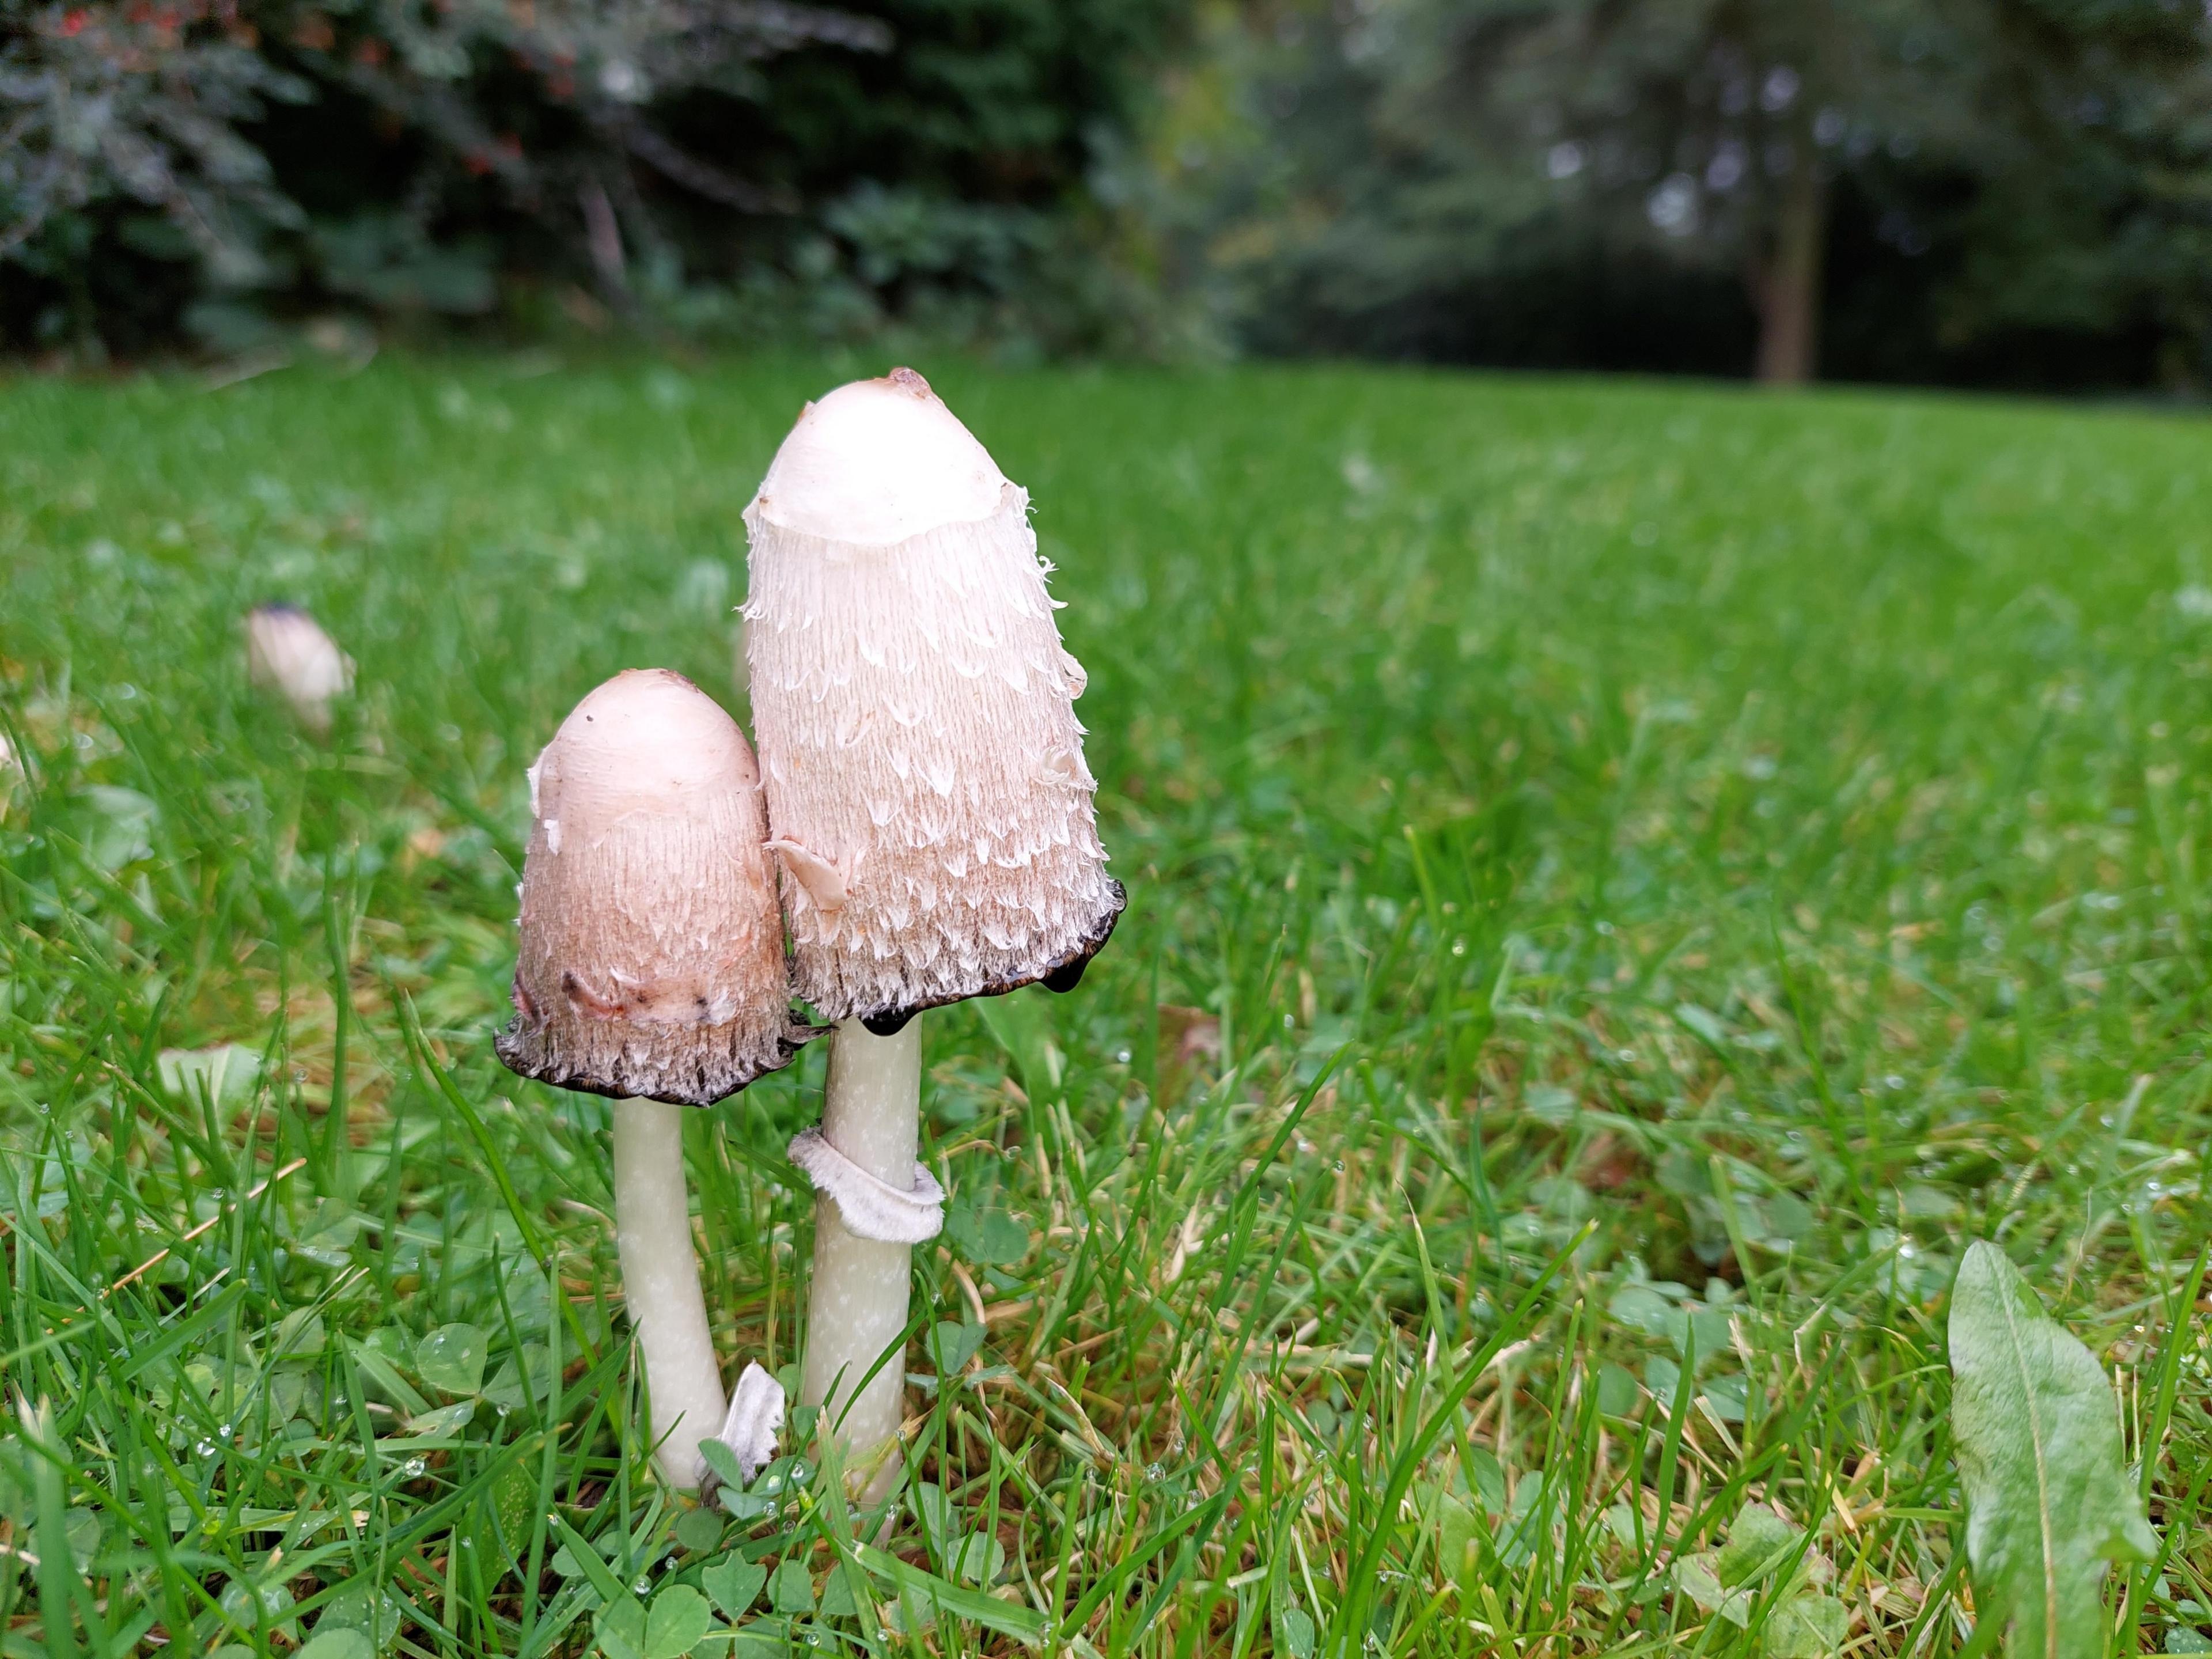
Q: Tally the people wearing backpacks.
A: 0